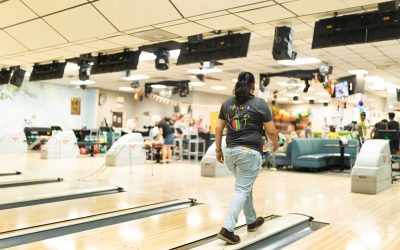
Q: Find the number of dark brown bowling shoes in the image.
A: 2